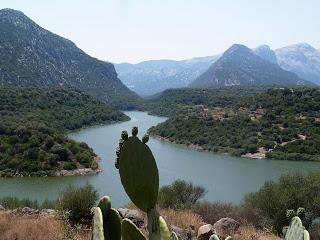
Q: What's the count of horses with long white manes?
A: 0